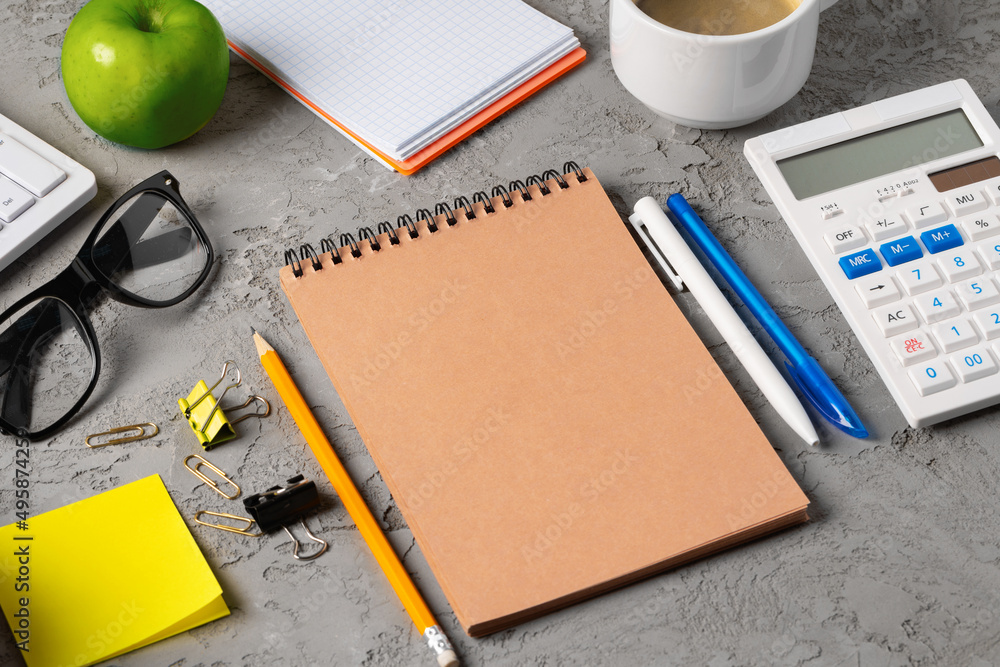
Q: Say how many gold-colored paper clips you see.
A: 3